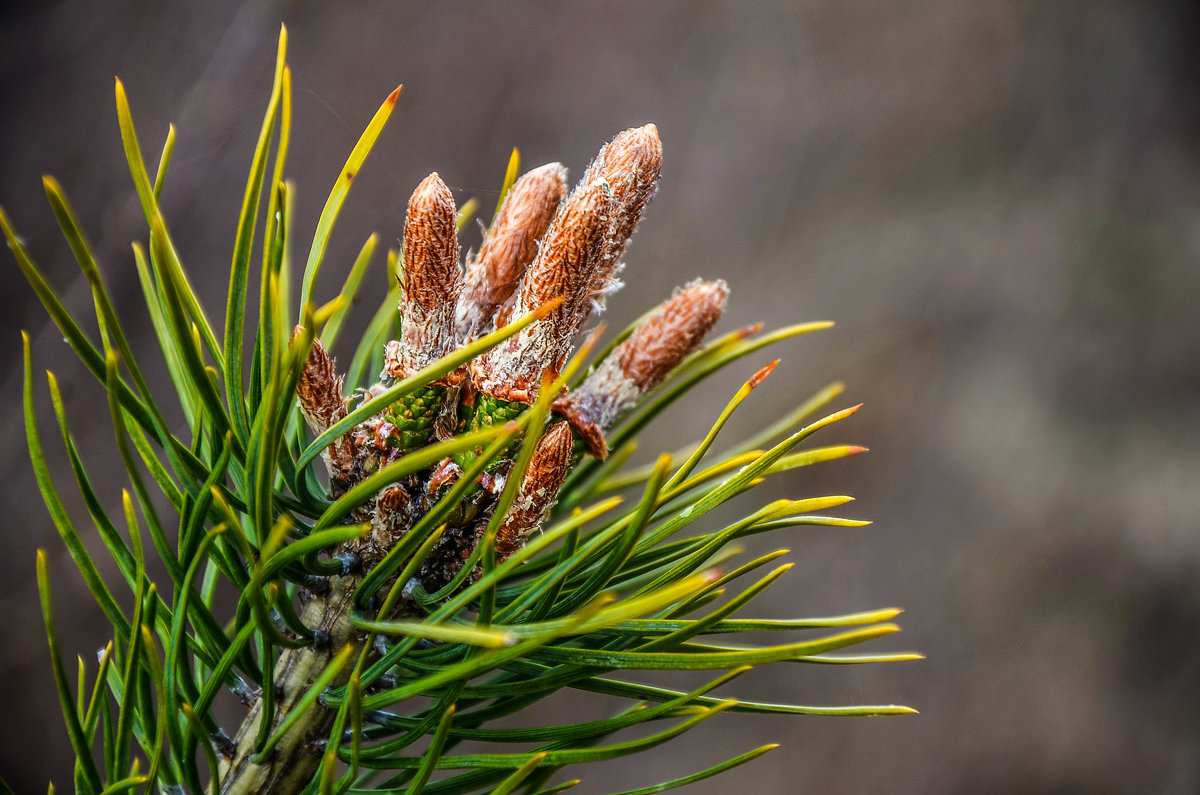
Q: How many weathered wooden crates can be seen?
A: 0